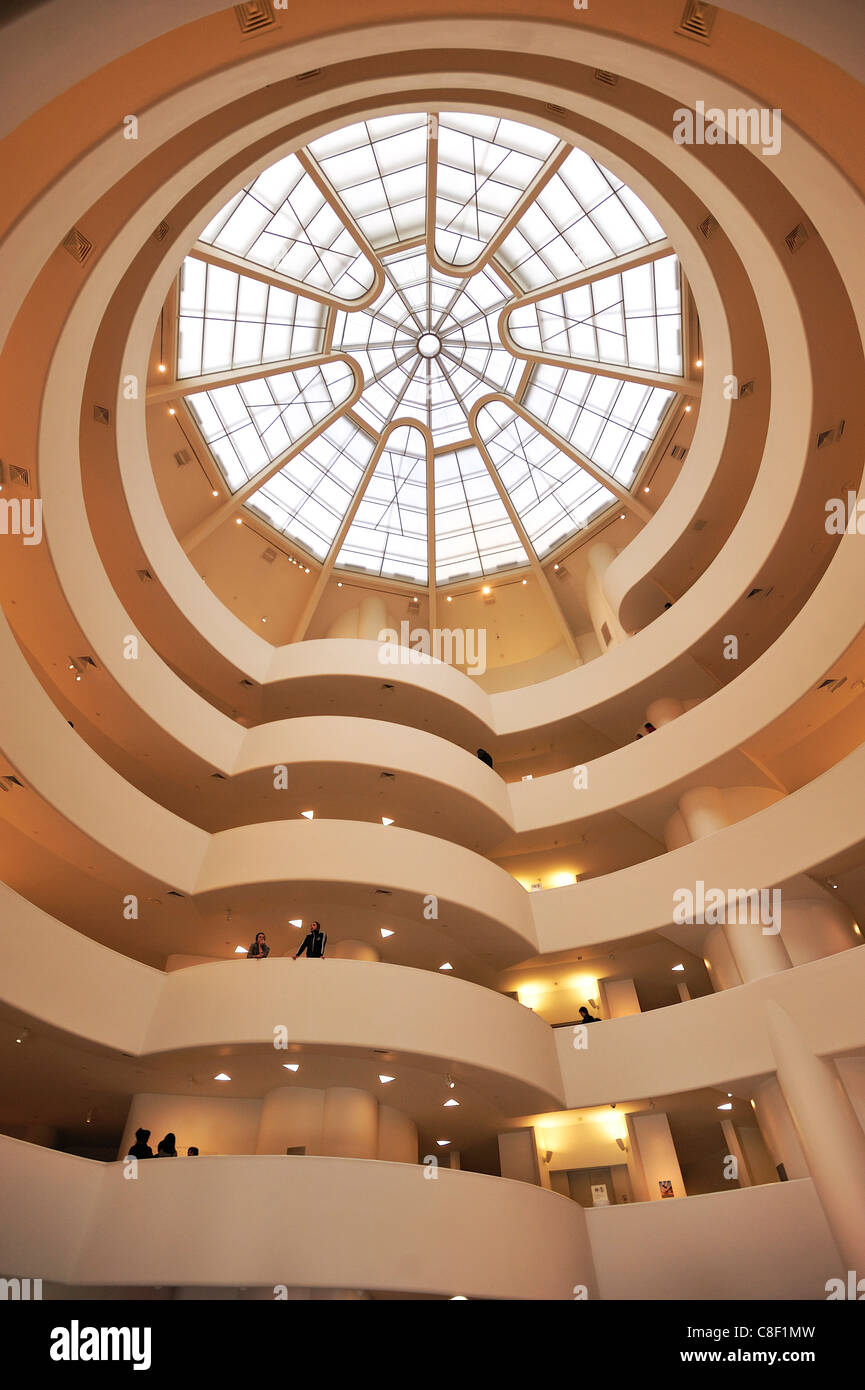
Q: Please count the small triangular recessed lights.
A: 13